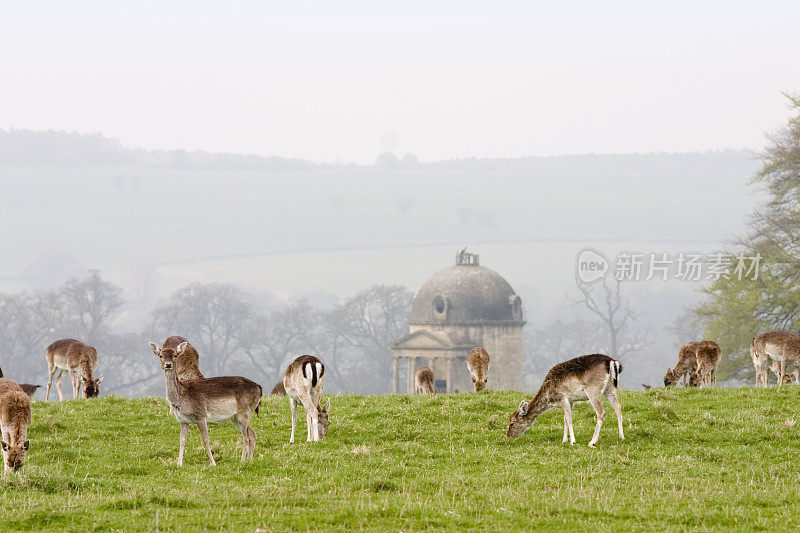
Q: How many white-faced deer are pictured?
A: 0